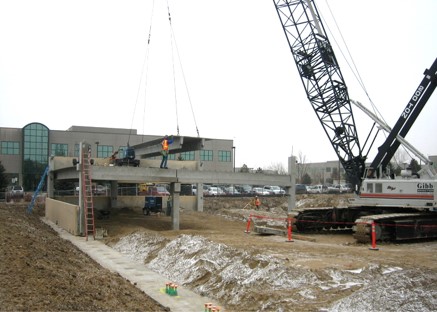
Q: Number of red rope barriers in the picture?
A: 3